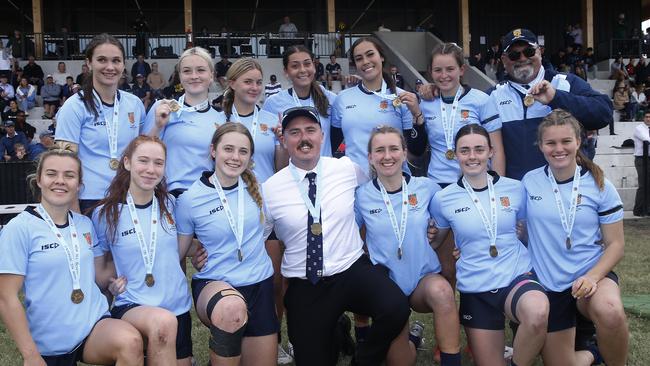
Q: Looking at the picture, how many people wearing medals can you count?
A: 14